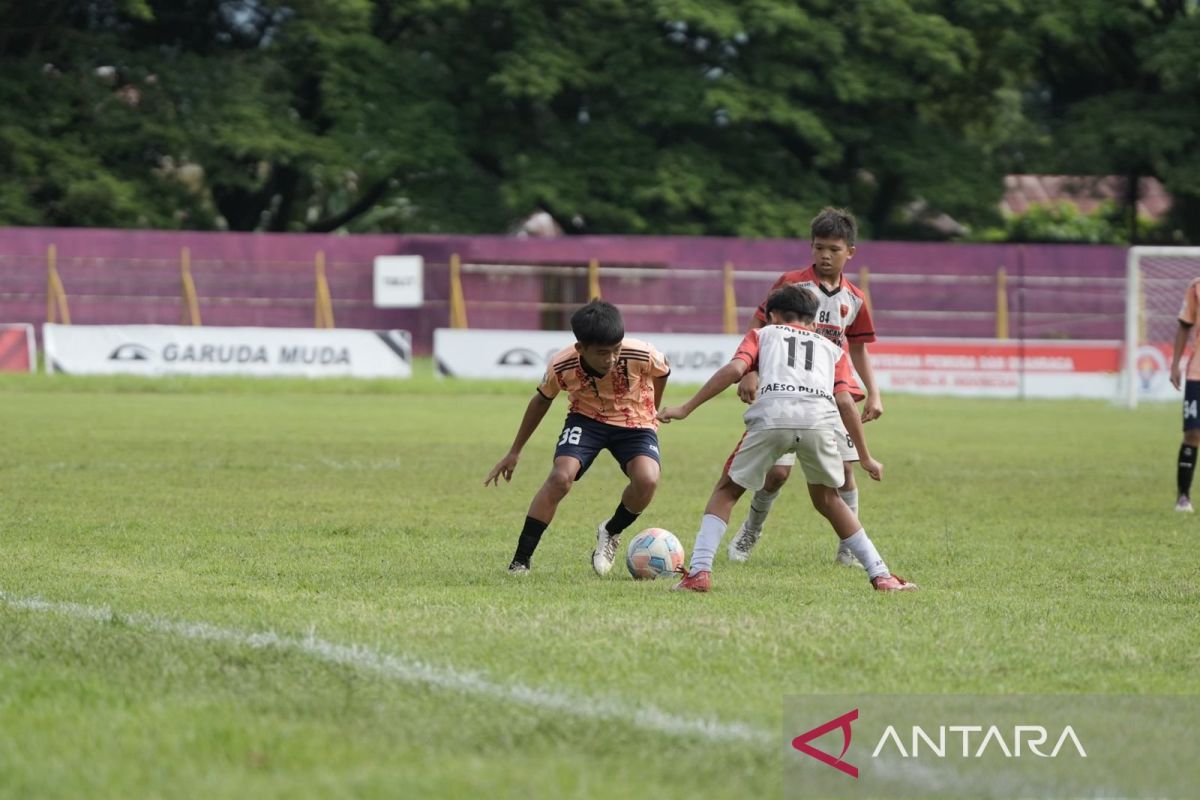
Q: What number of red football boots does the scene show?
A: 2